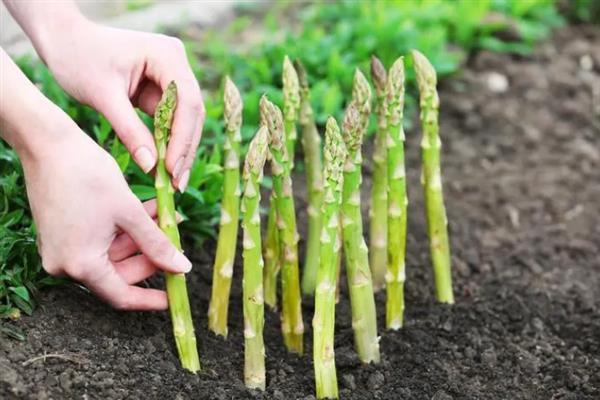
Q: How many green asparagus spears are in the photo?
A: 12